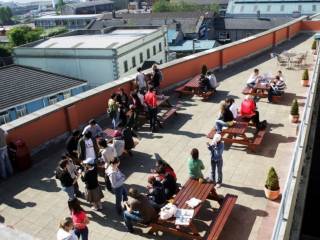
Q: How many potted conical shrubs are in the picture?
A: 4